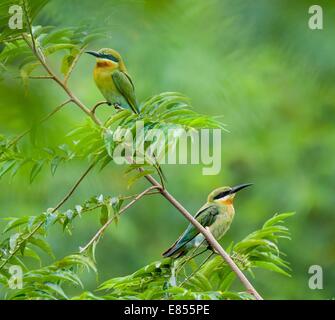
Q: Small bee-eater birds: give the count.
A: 2